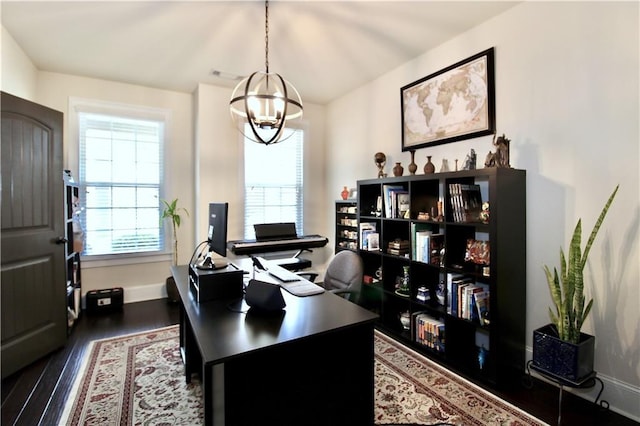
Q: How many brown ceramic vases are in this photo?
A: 3